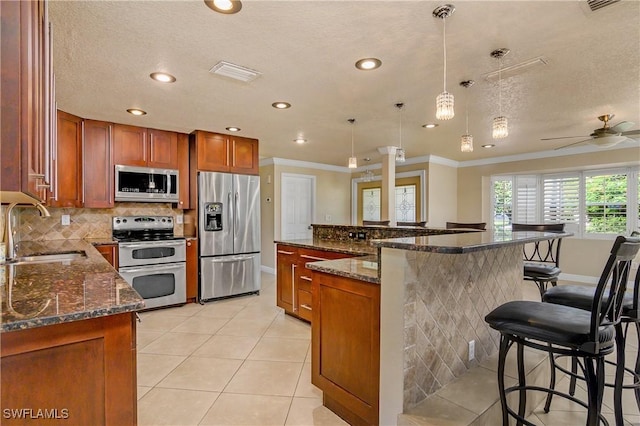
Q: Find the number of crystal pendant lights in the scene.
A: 5